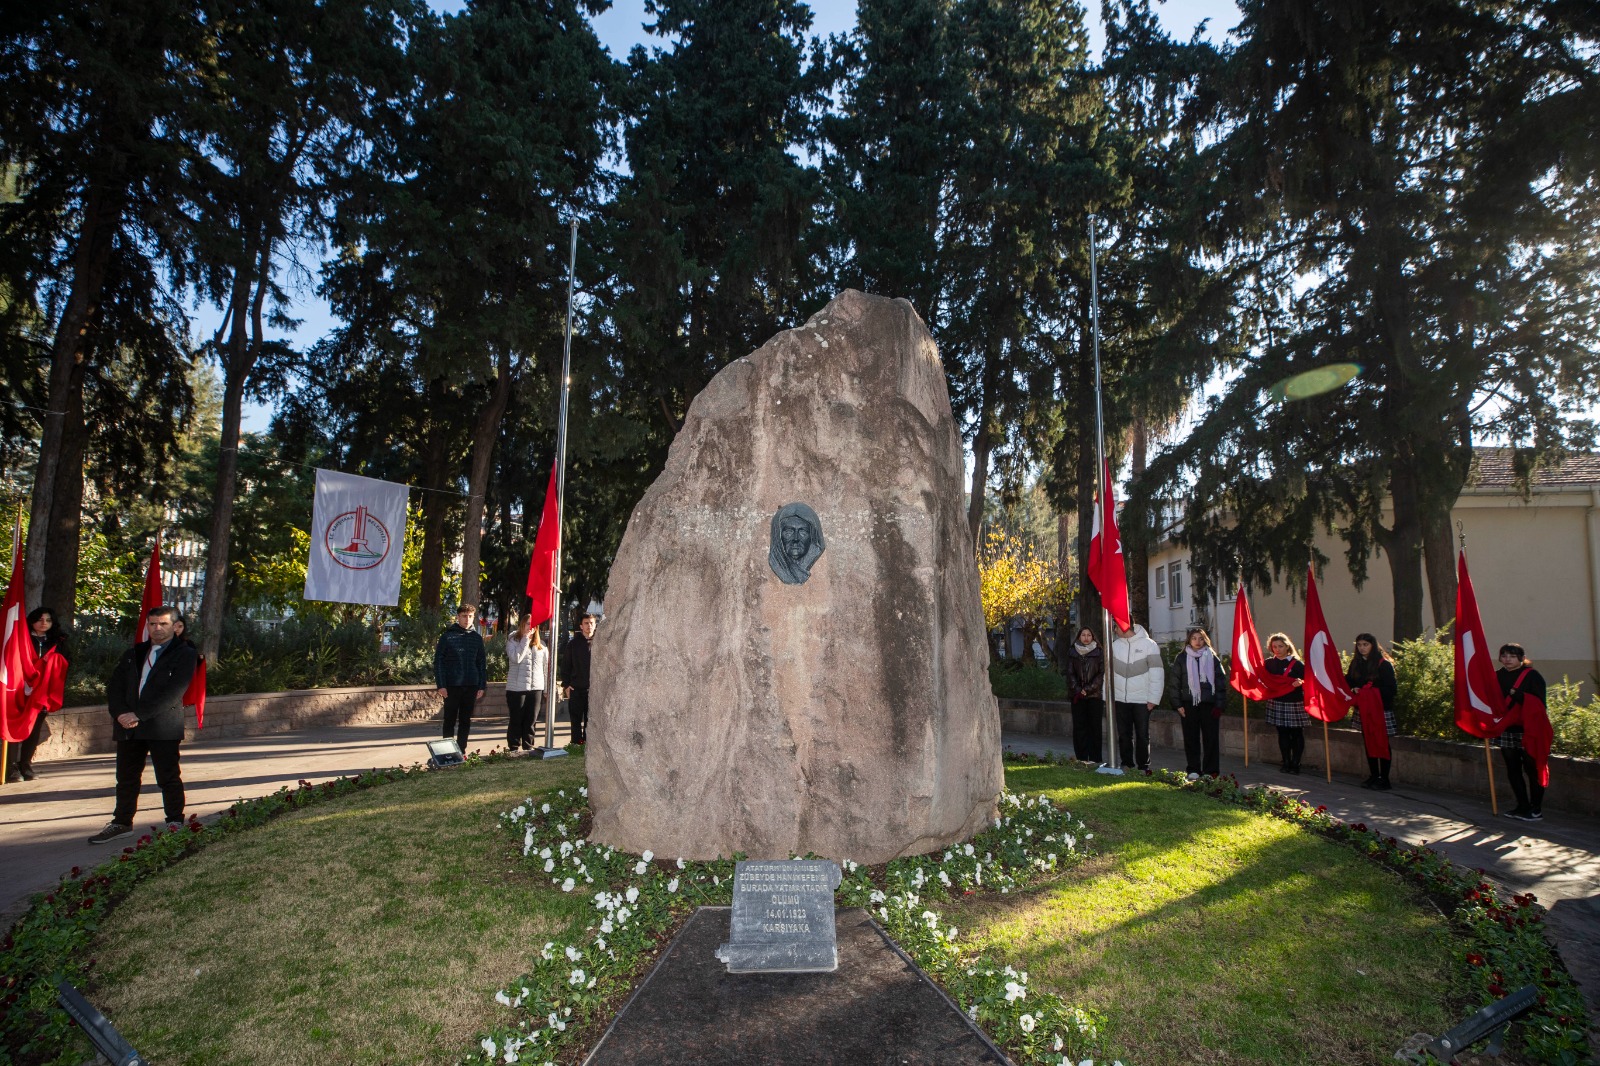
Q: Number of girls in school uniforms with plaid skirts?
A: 3